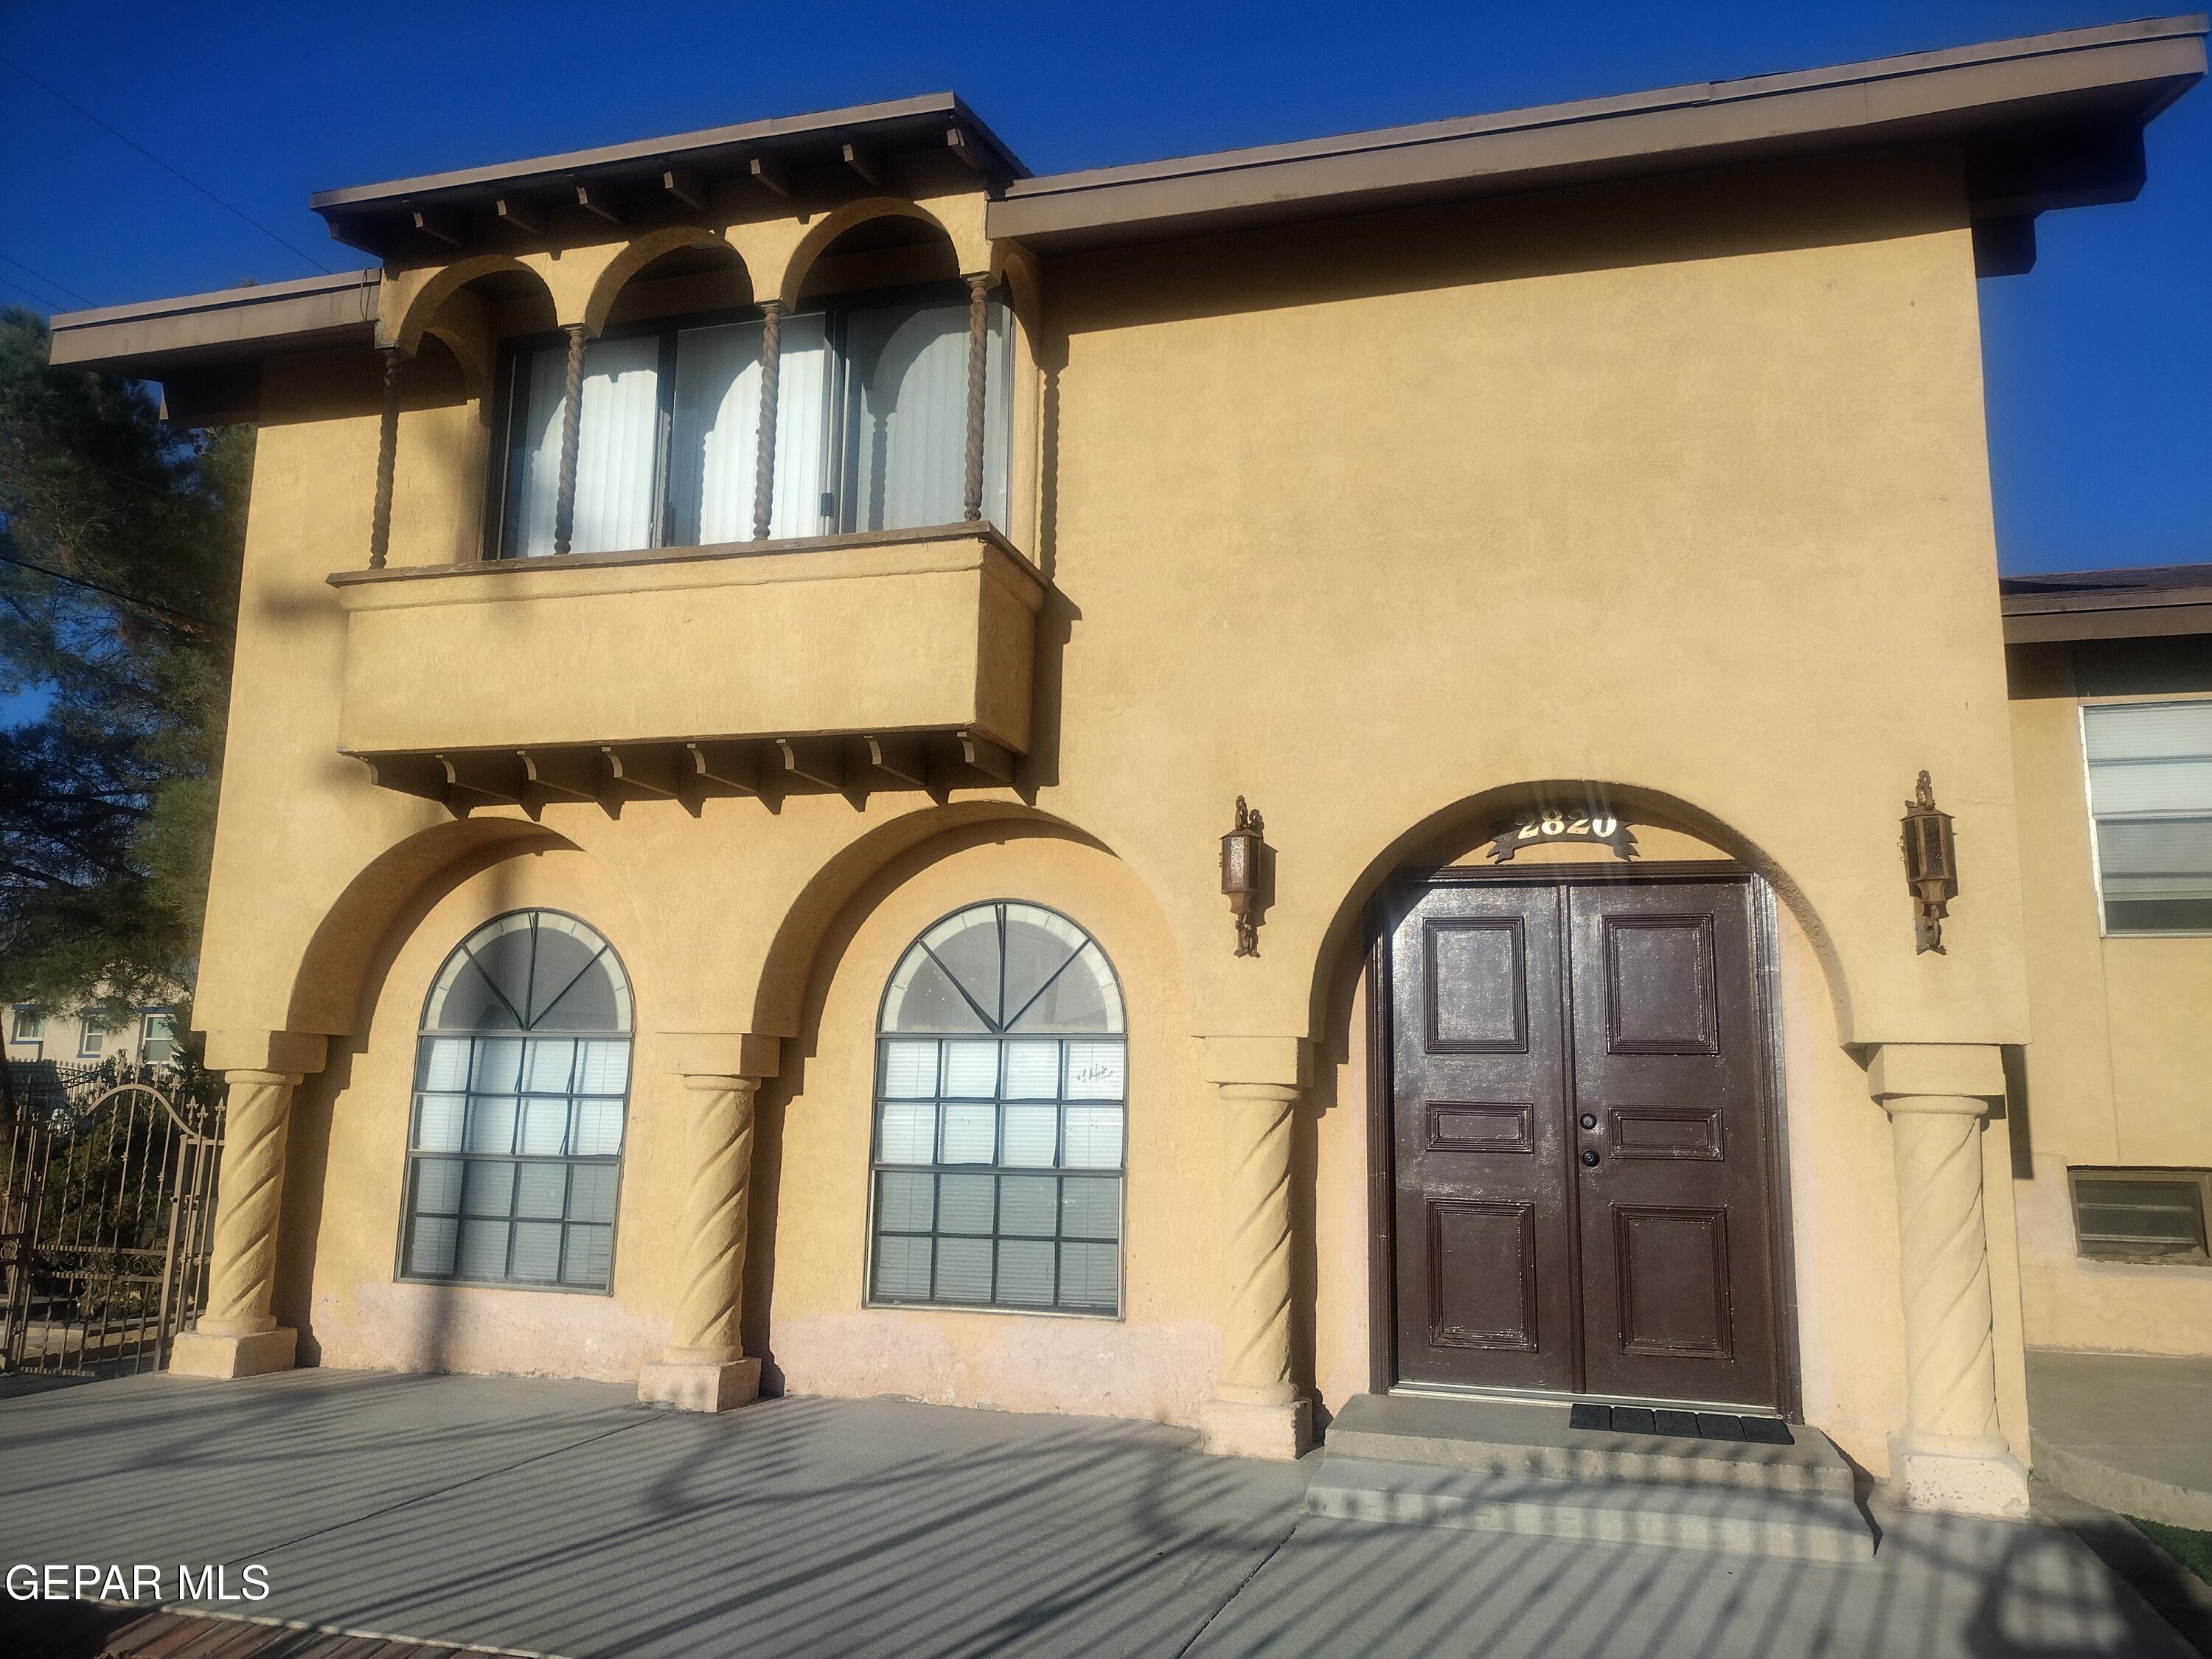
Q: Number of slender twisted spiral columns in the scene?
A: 4